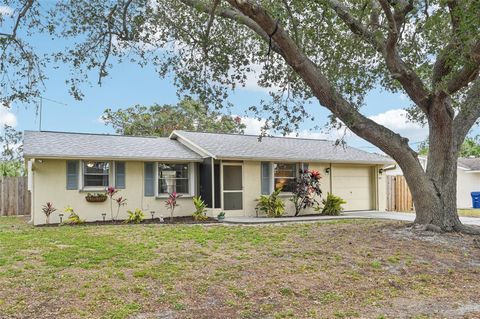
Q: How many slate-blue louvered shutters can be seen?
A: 5